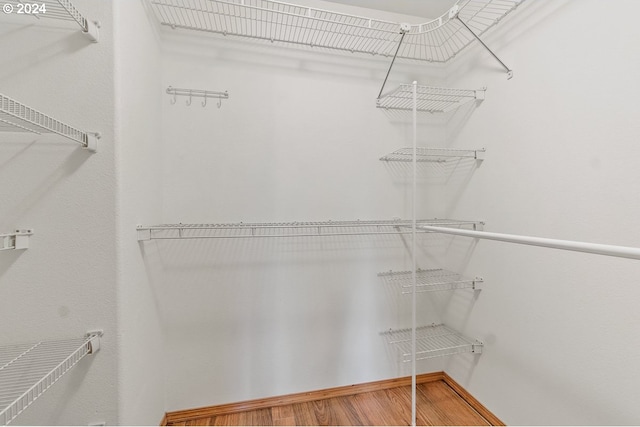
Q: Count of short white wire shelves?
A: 4